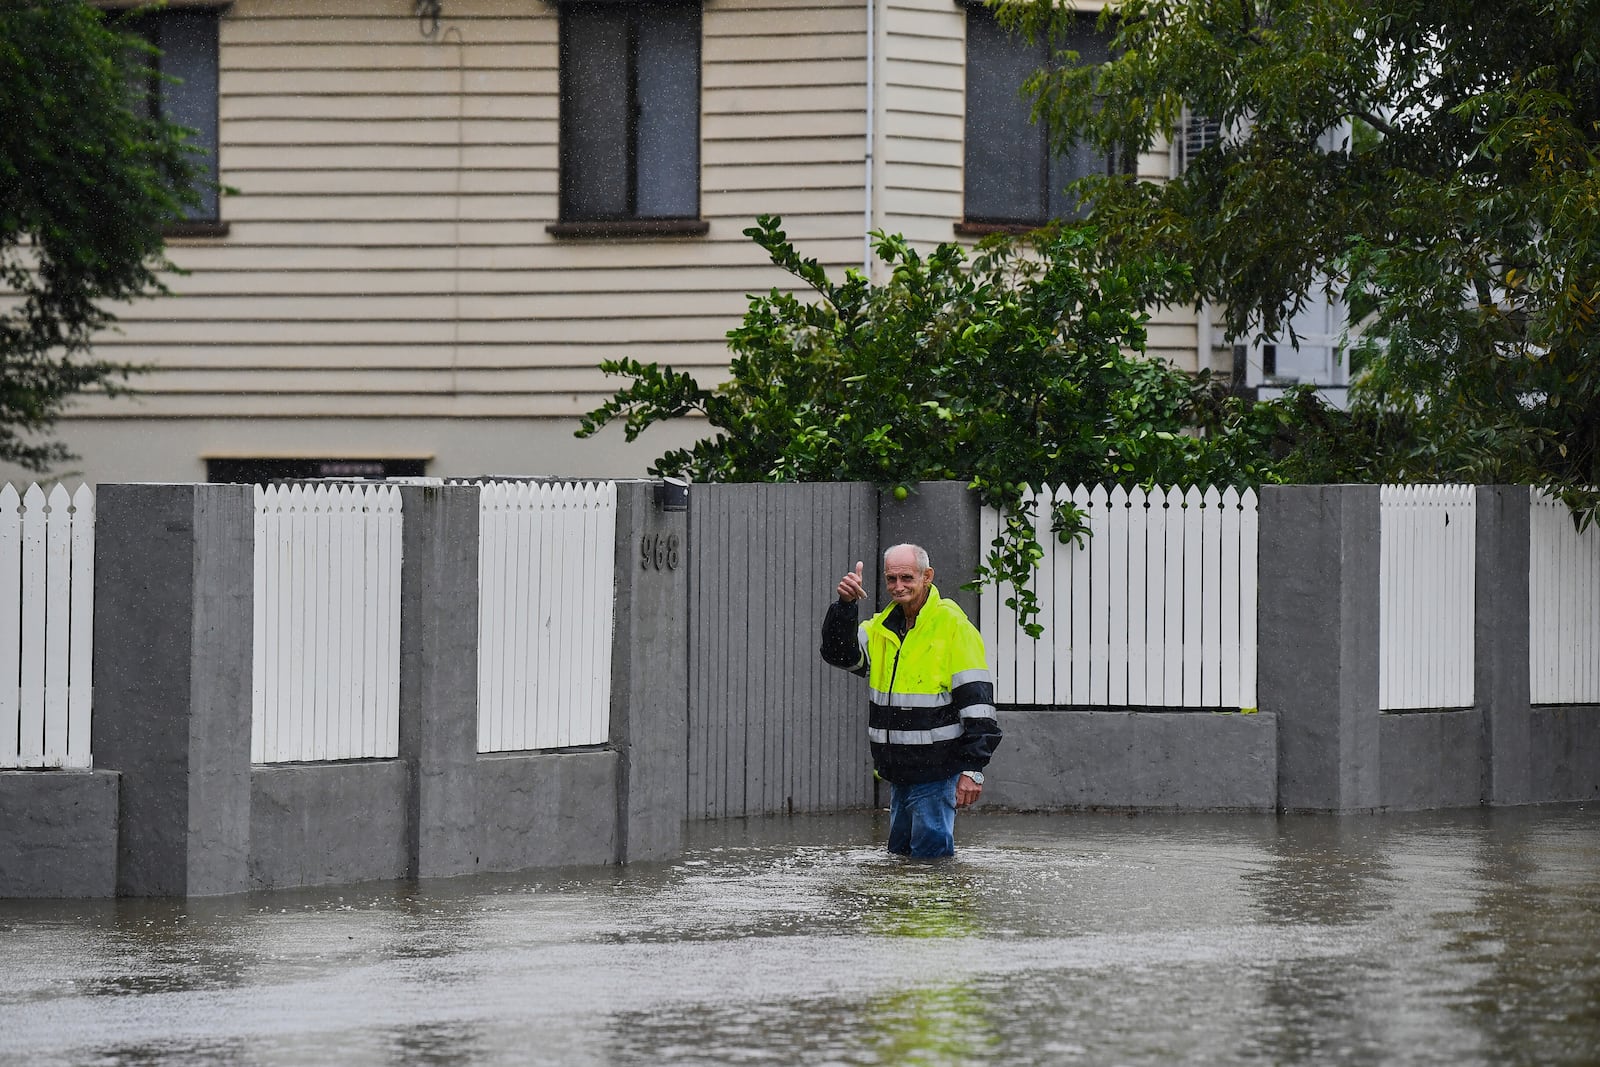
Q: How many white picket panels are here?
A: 6